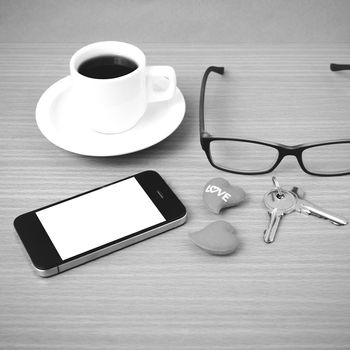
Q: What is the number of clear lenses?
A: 2